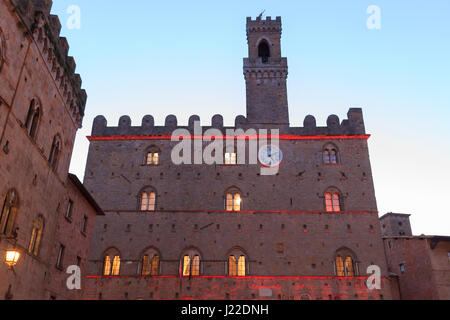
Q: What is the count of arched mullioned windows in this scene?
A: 15